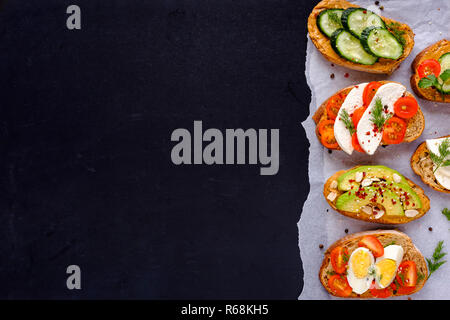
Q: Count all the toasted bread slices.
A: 6